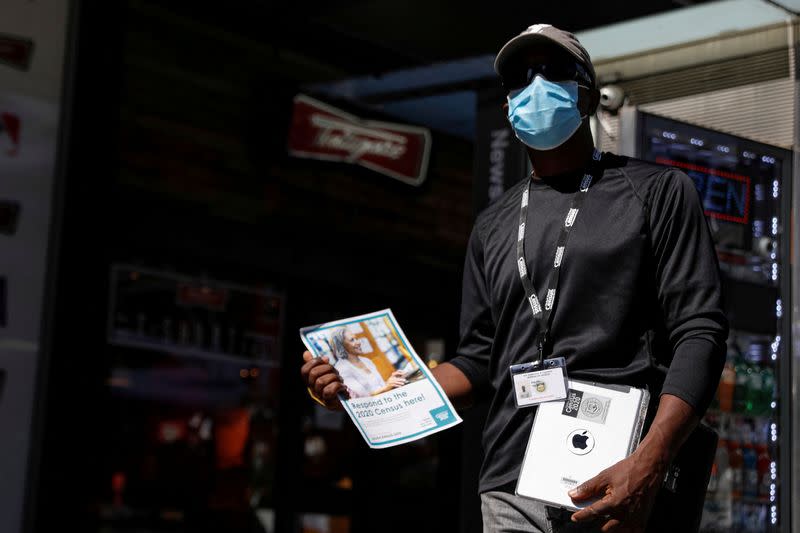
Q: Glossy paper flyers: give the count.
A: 1